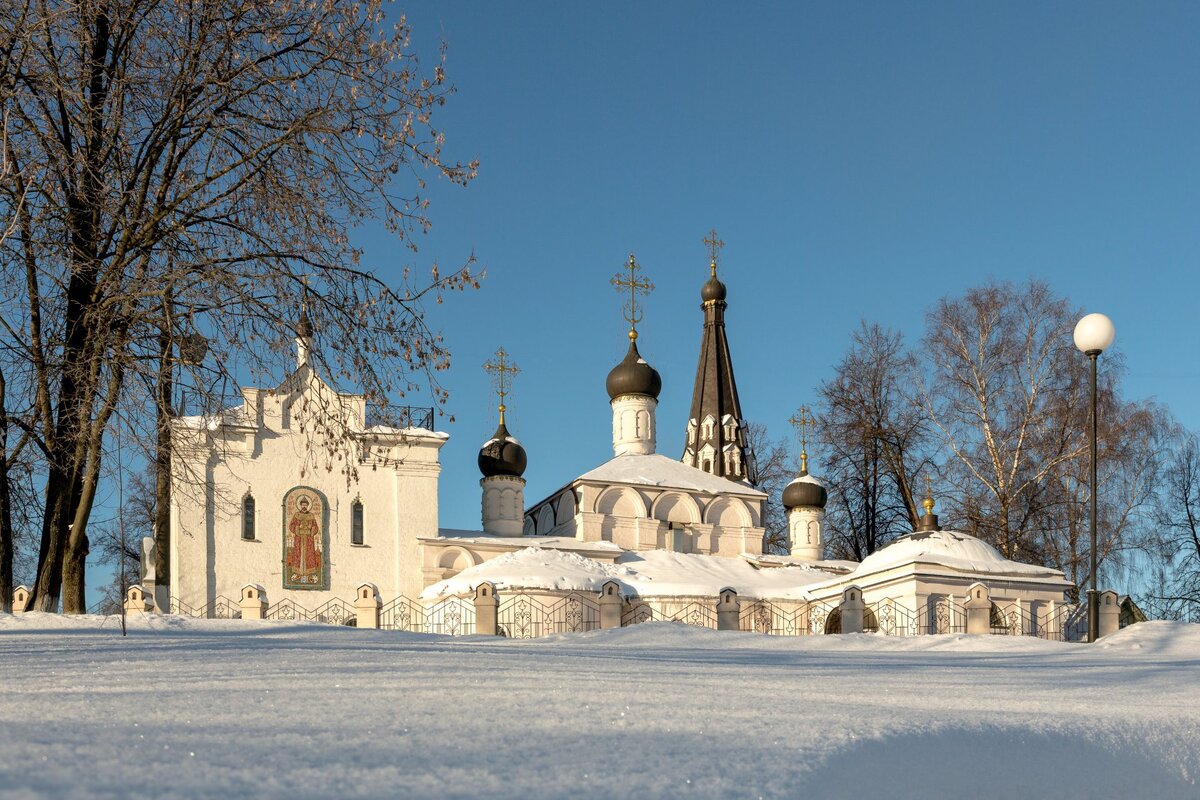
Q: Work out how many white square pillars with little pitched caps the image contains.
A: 10